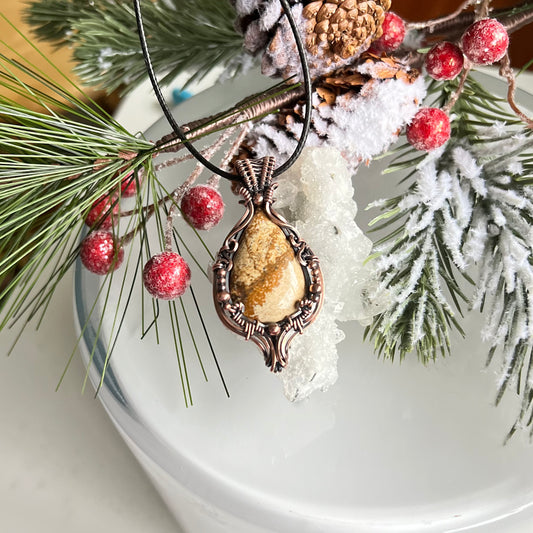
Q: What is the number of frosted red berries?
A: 9